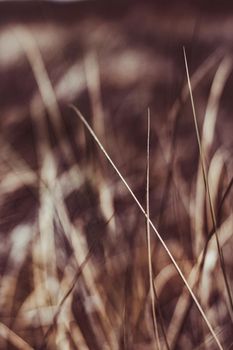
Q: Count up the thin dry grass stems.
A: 3